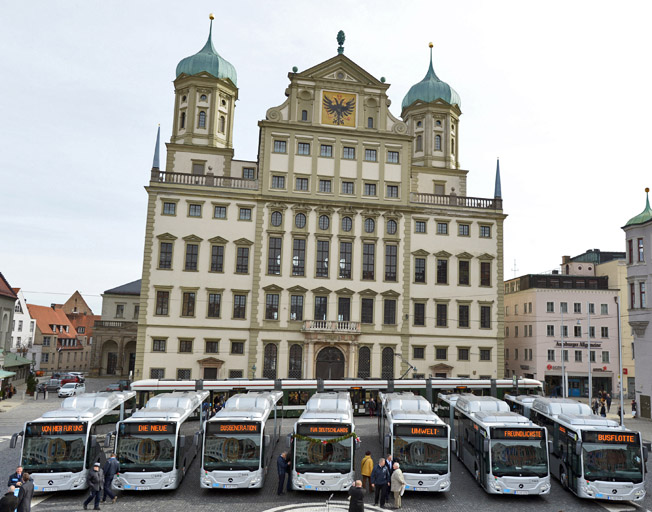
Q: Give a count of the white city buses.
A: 7